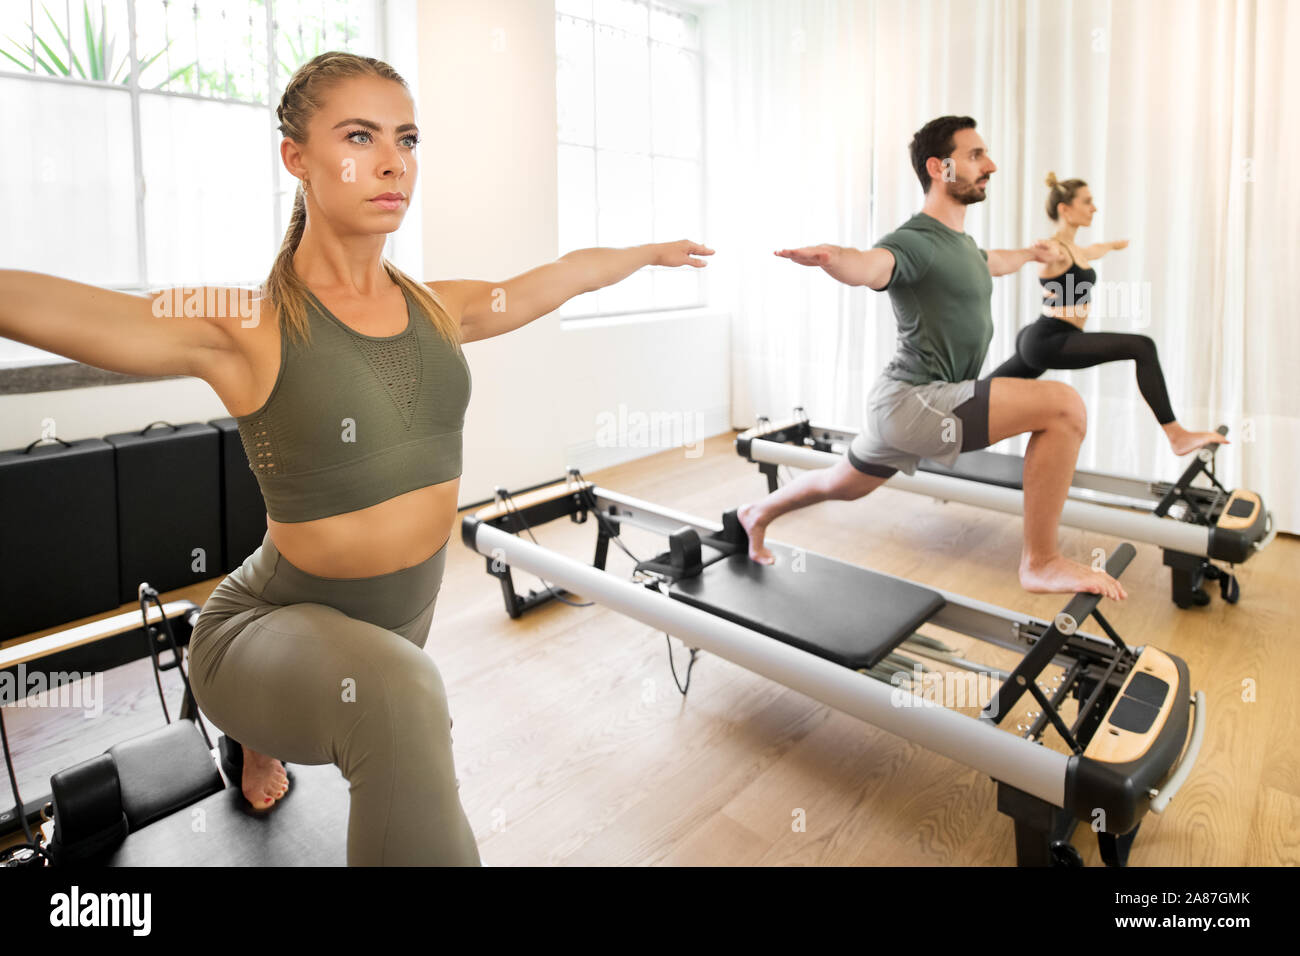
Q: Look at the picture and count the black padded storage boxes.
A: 3